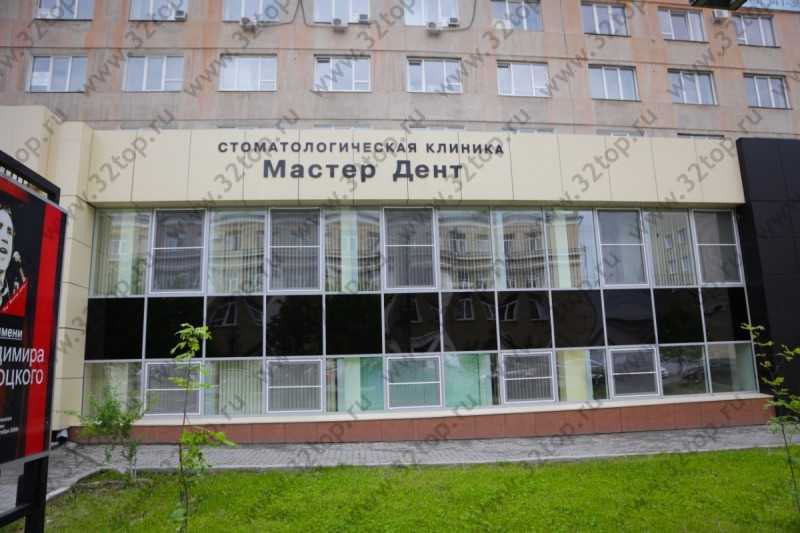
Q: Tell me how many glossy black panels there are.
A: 12